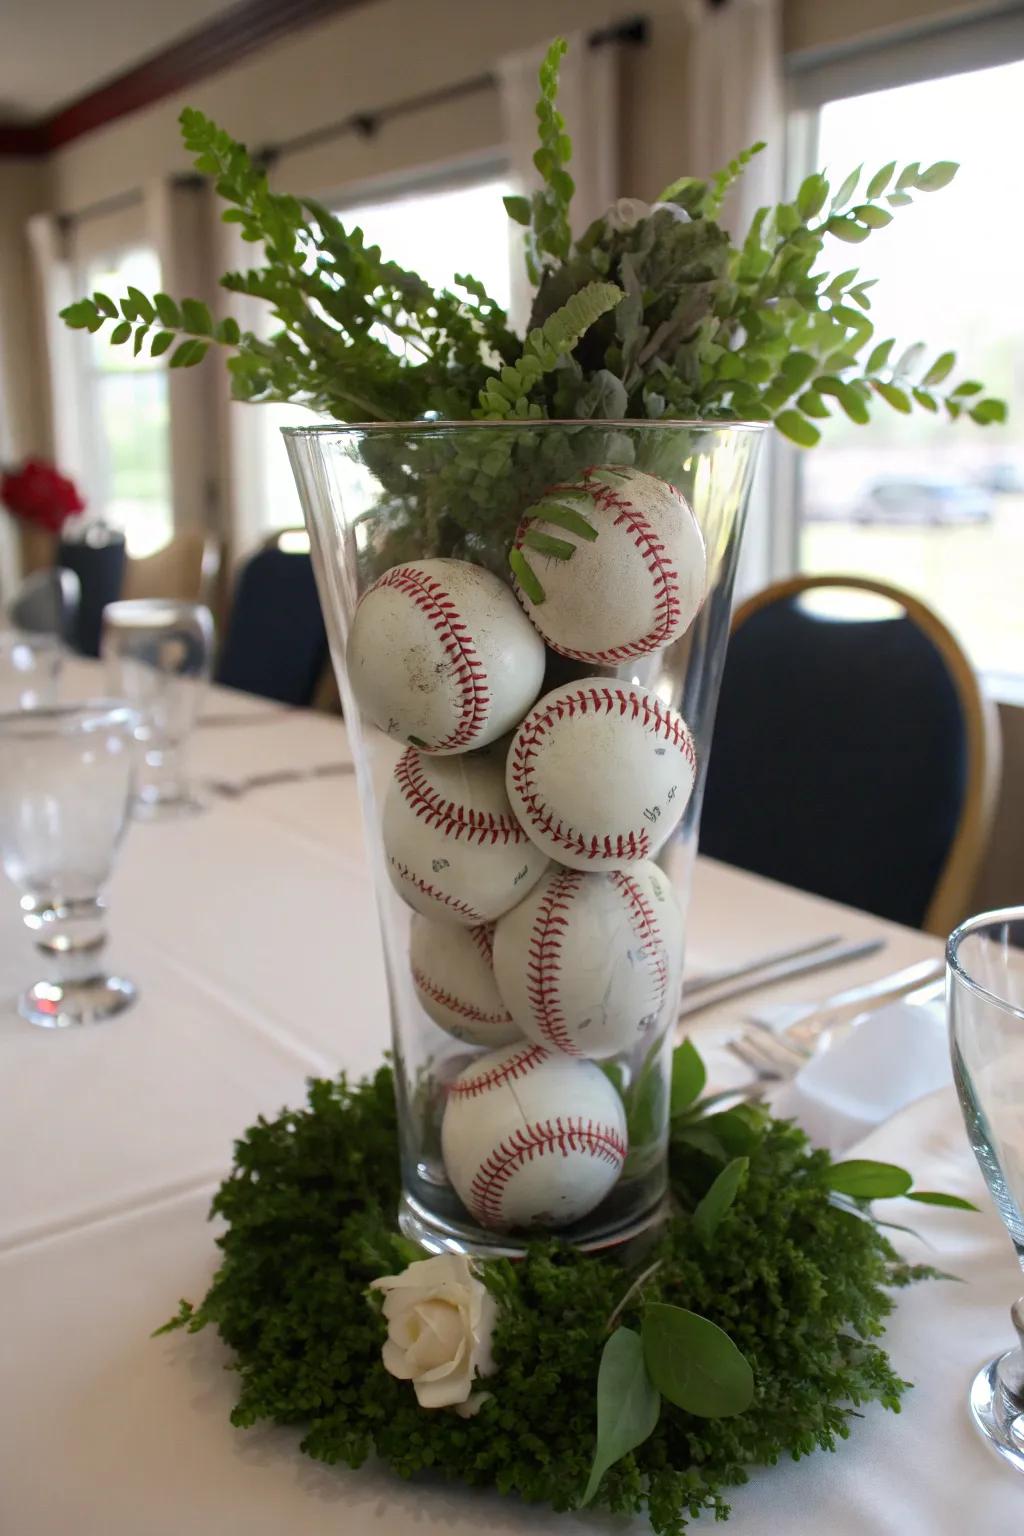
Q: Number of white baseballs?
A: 7